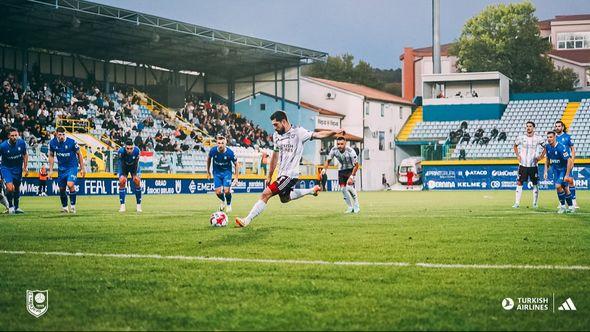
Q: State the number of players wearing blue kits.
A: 6